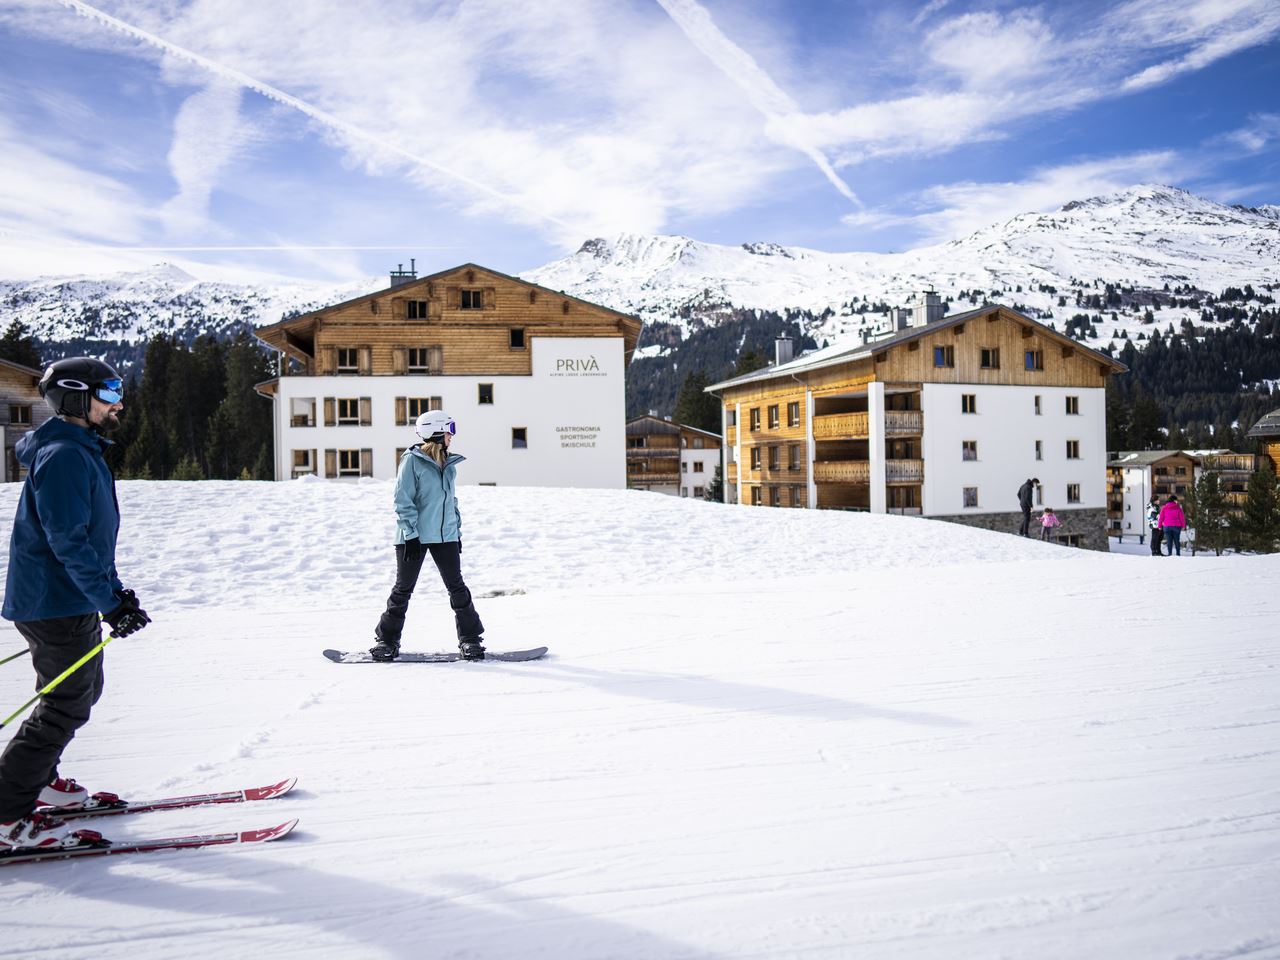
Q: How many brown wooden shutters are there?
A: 15